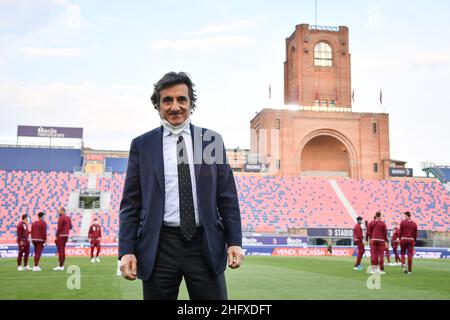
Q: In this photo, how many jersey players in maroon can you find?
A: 9